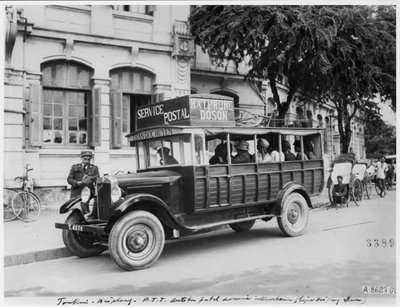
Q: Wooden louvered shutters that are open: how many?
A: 4